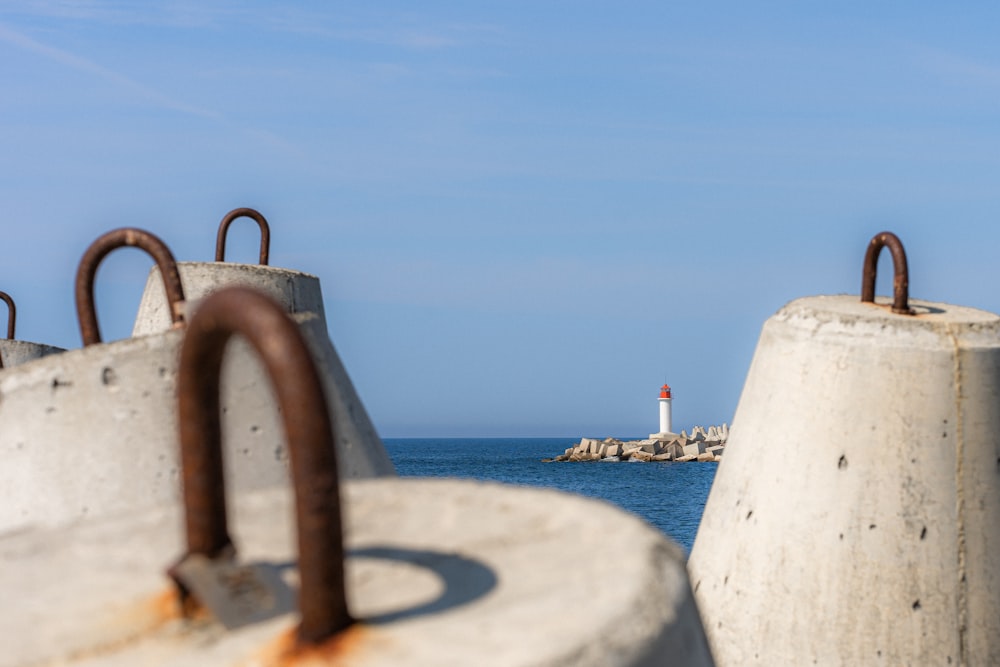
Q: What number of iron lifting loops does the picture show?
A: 5